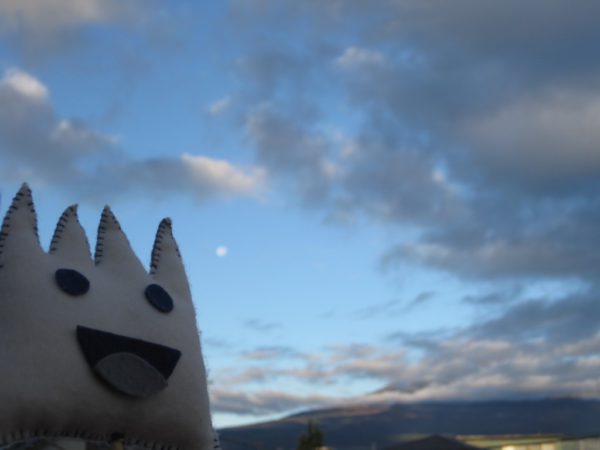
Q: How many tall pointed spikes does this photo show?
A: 4